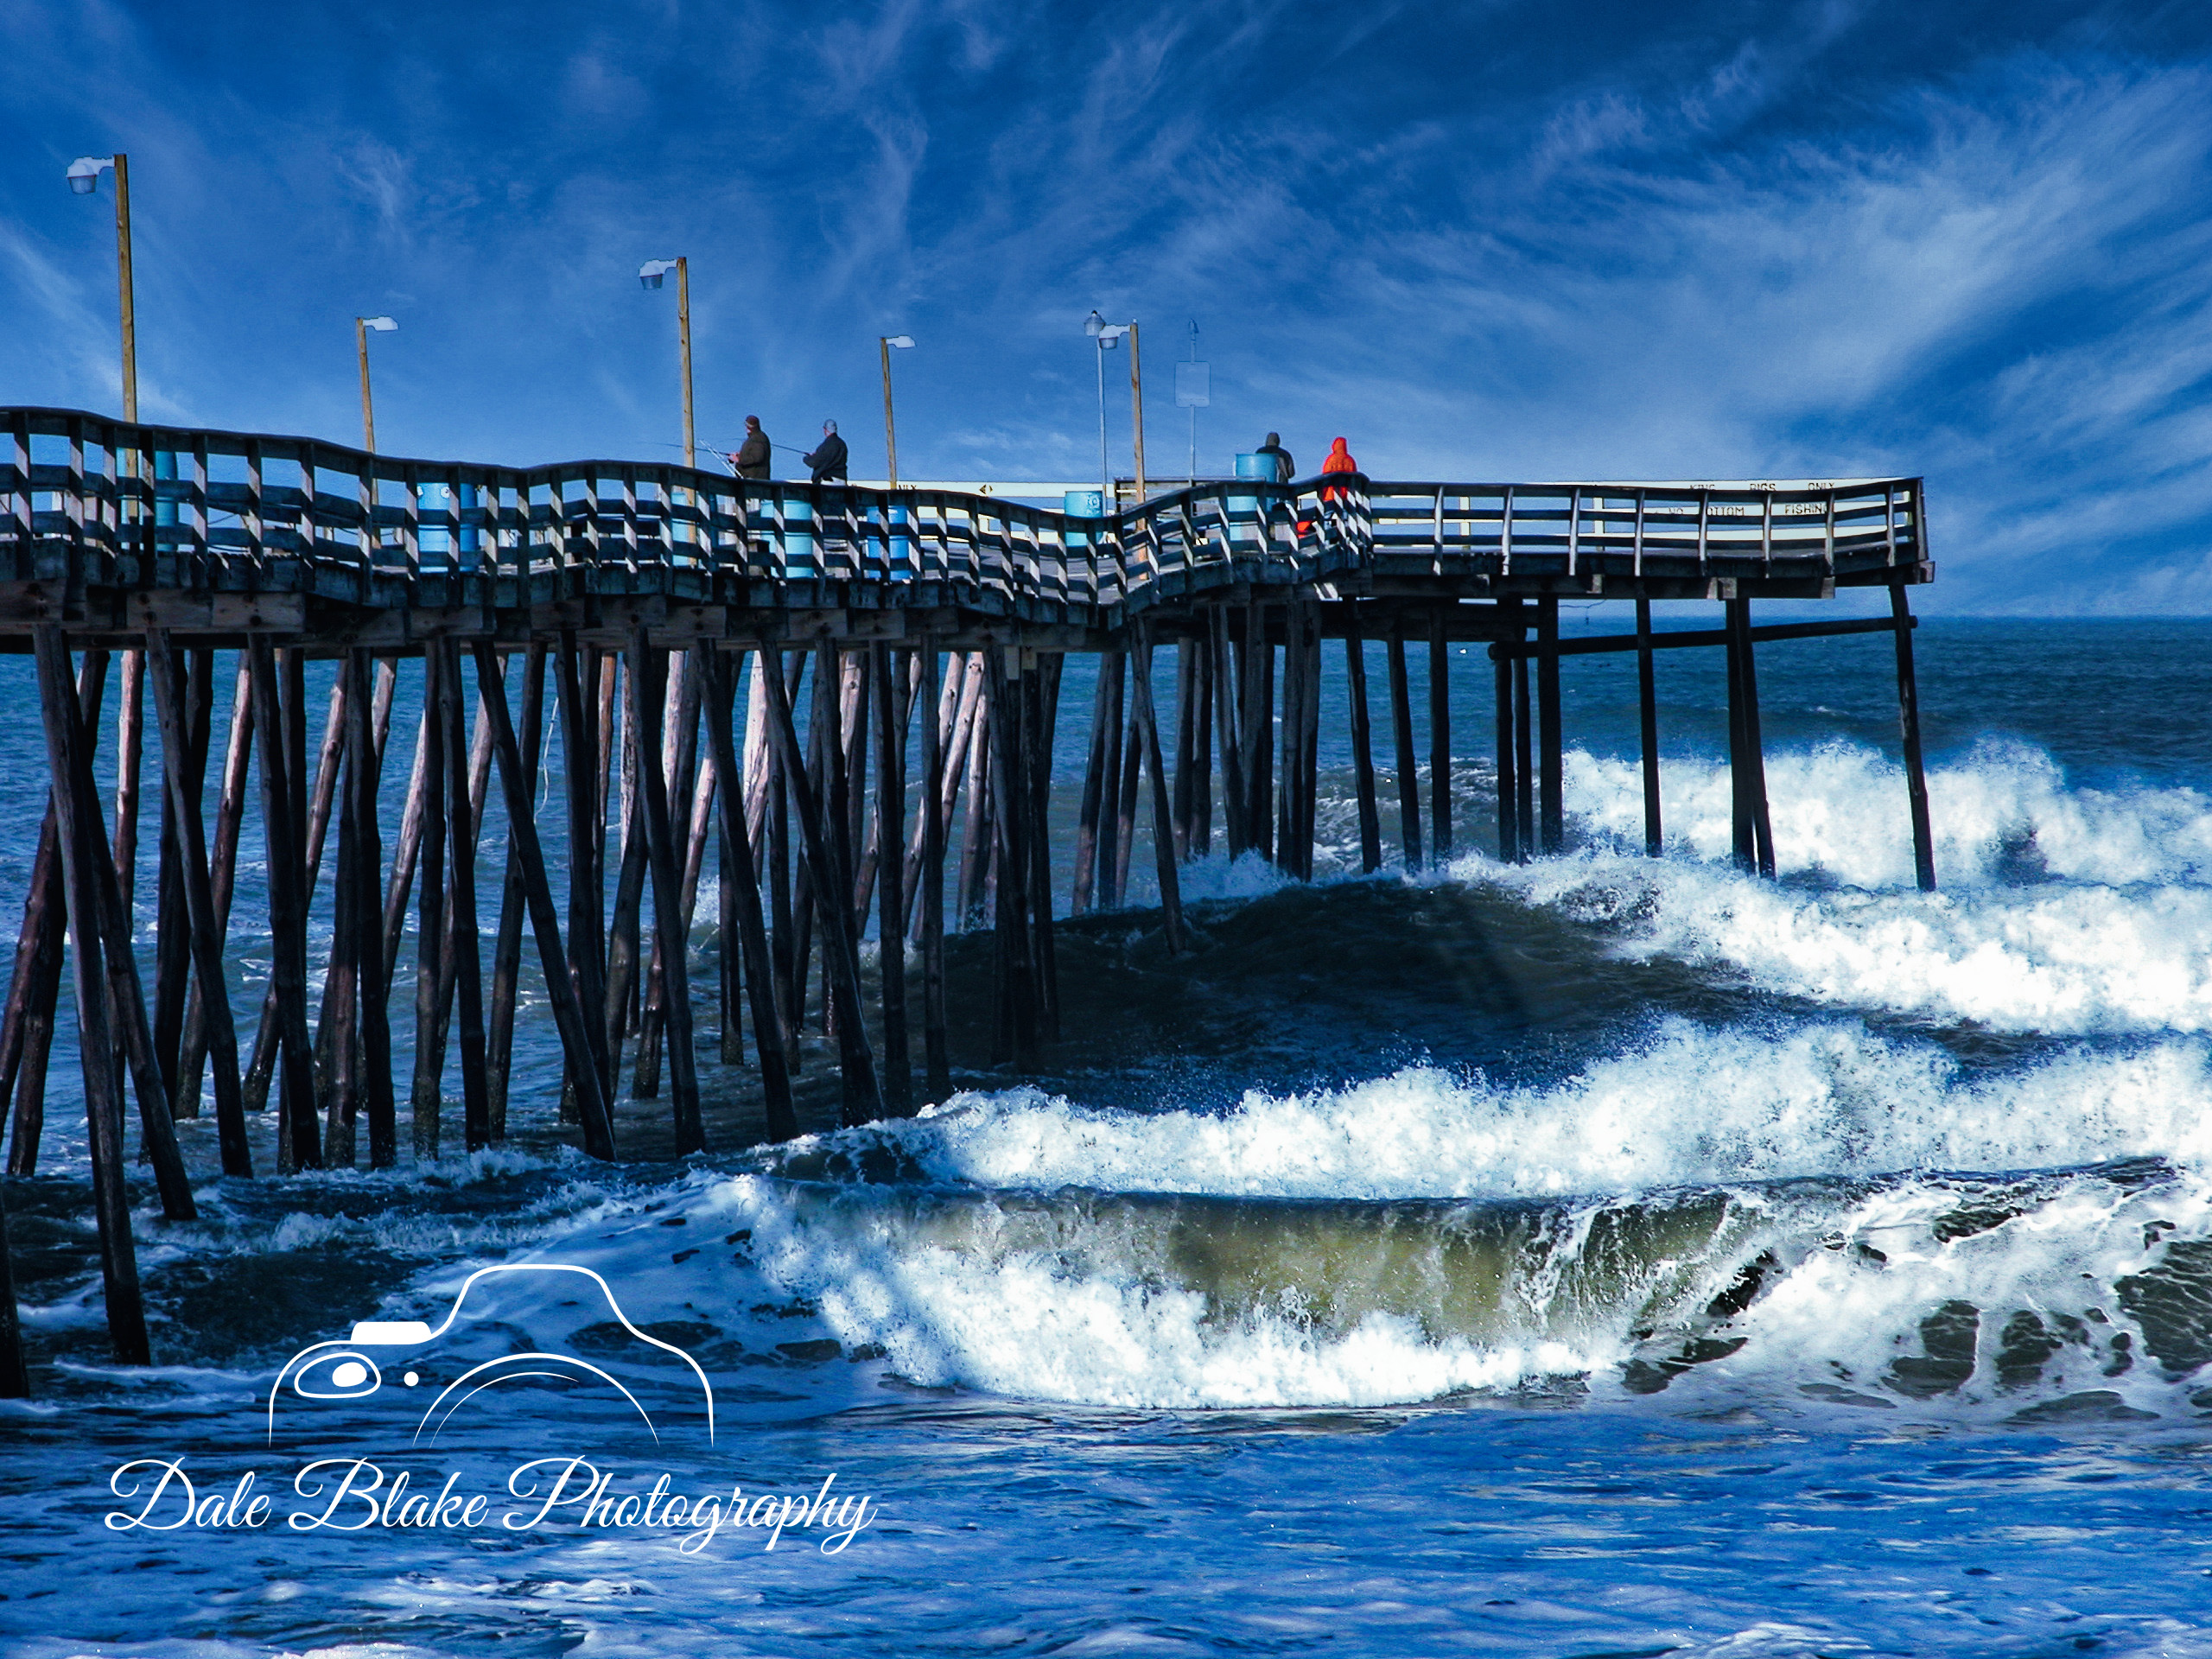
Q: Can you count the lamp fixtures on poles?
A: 6